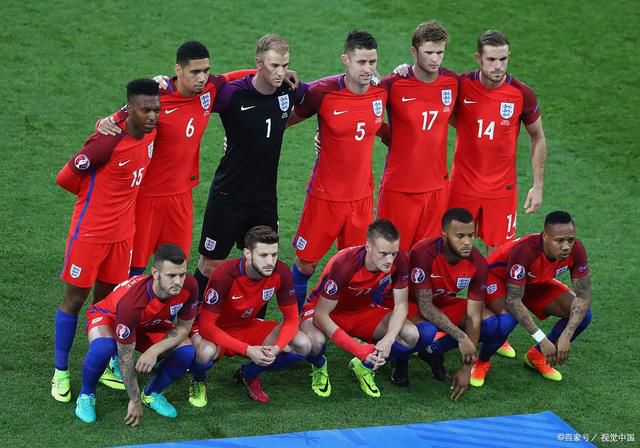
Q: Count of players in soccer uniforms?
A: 11